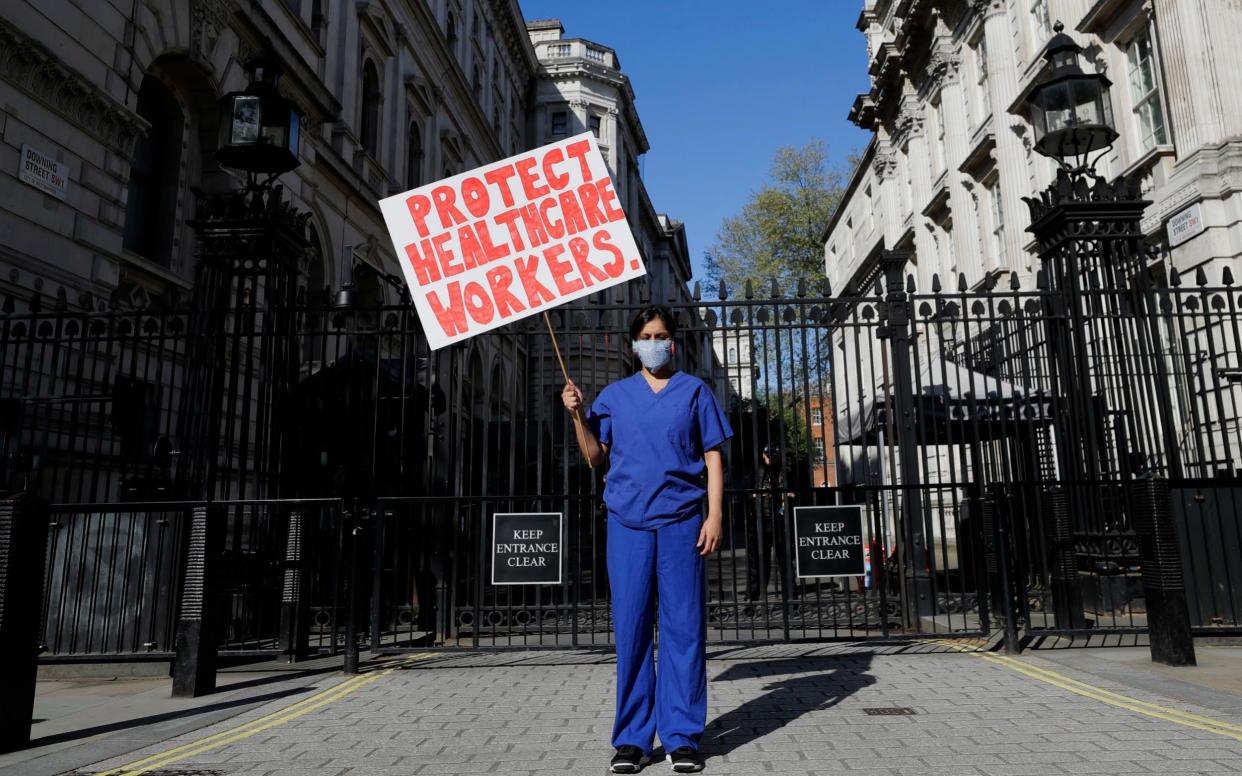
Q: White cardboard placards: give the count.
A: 1